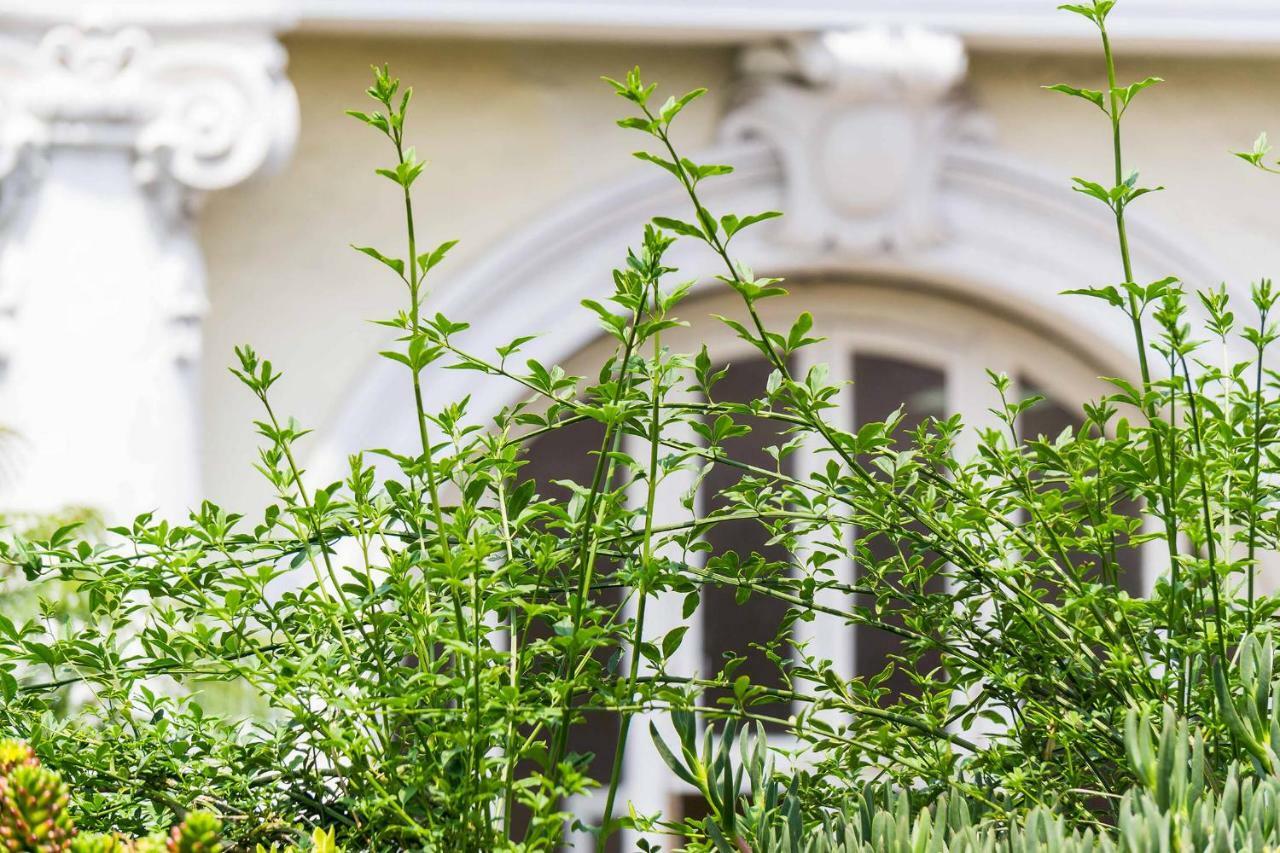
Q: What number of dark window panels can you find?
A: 4